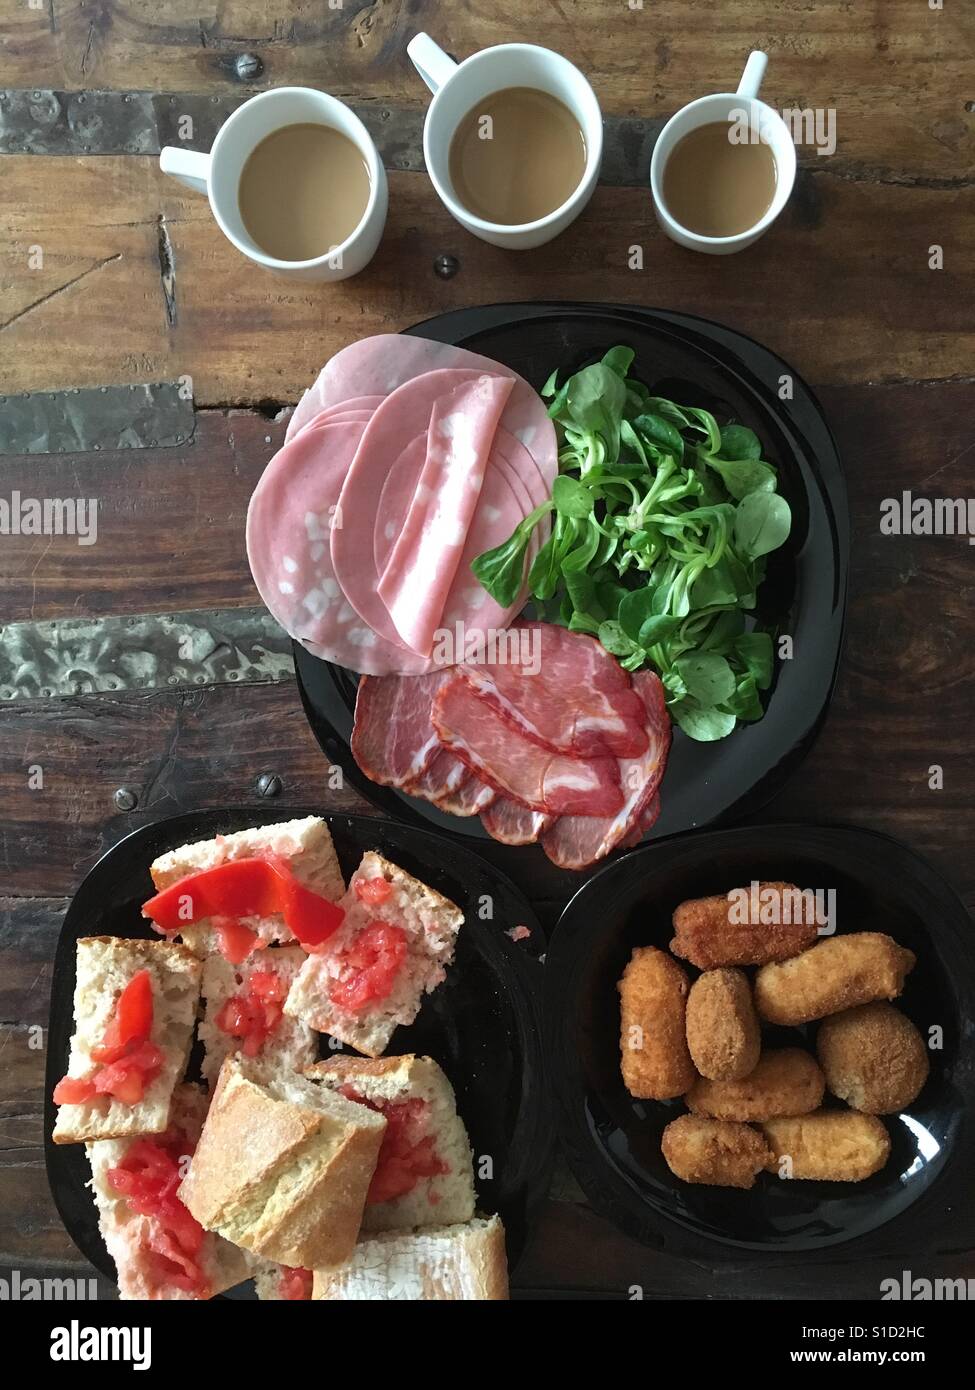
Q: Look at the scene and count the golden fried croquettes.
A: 8